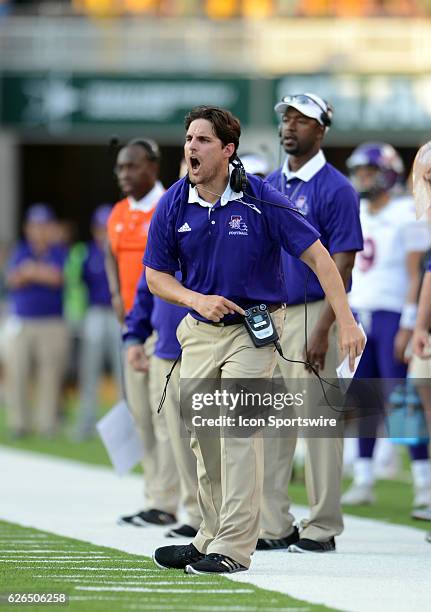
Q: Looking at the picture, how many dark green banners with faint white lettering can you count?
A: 2